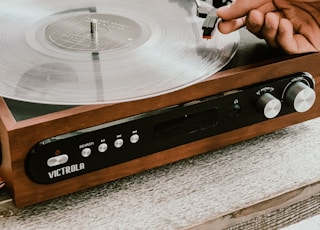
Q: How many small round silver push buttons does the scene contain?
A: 4